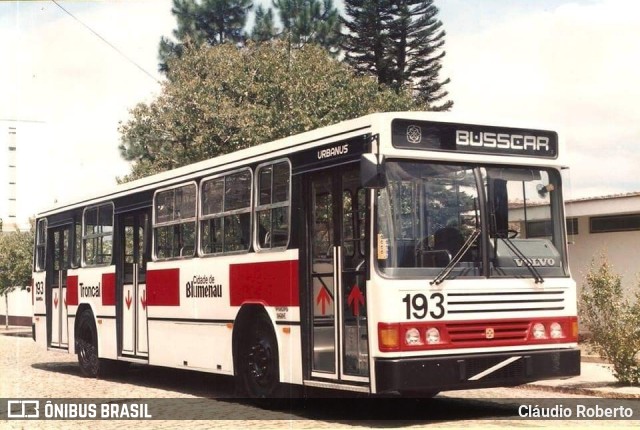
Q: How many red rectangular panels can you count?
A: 4